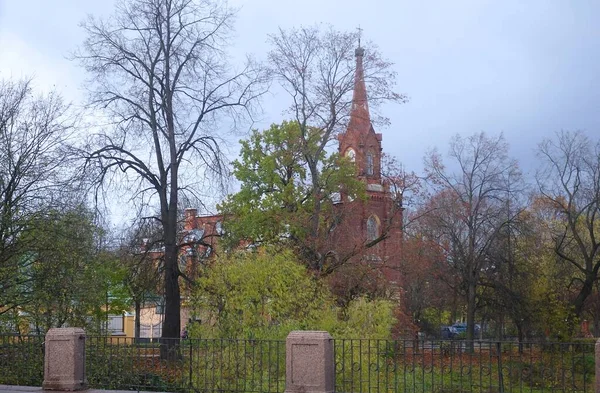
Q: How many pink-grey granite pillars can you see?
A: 3